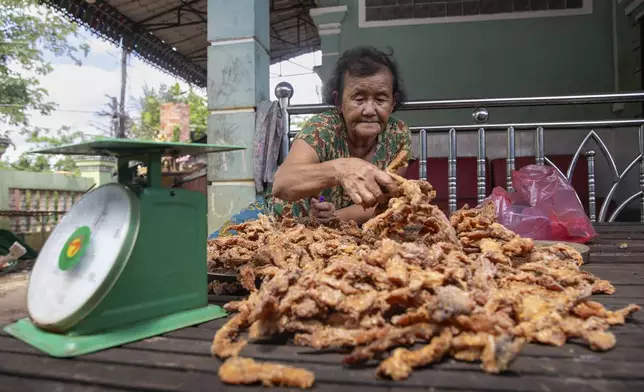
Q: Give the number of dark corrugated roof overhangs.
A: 1